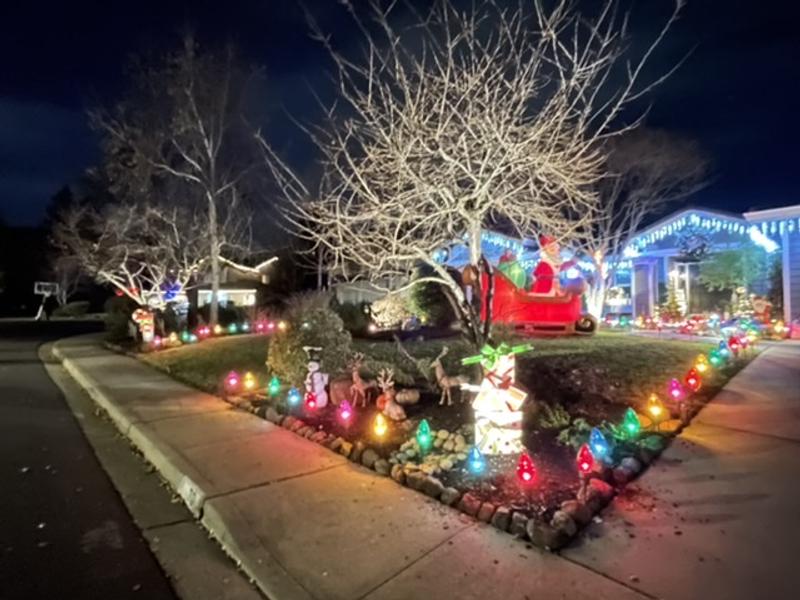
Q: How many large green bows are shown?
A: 1